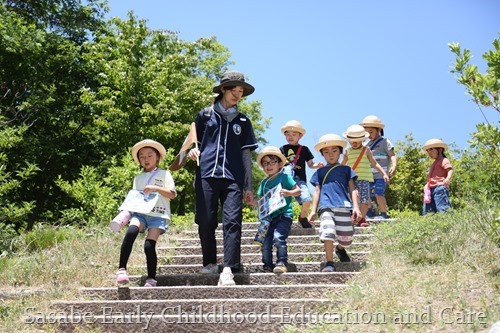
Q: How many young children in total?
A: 7